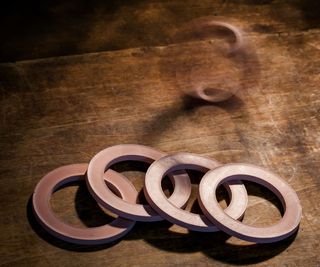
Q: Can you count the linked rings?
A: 4